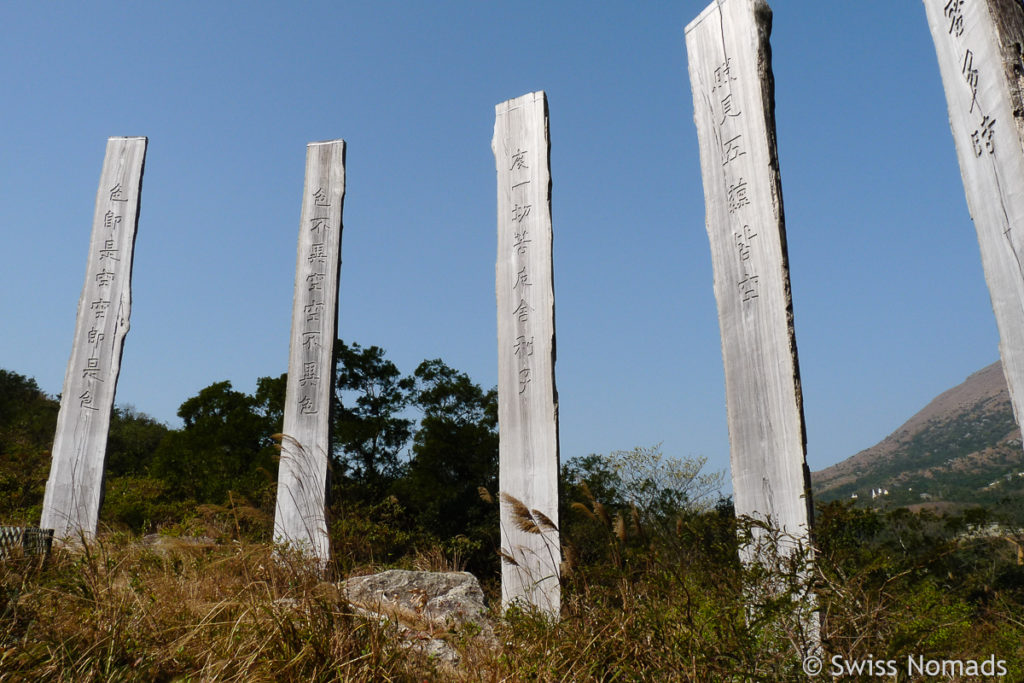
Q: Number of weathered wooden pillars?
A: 5